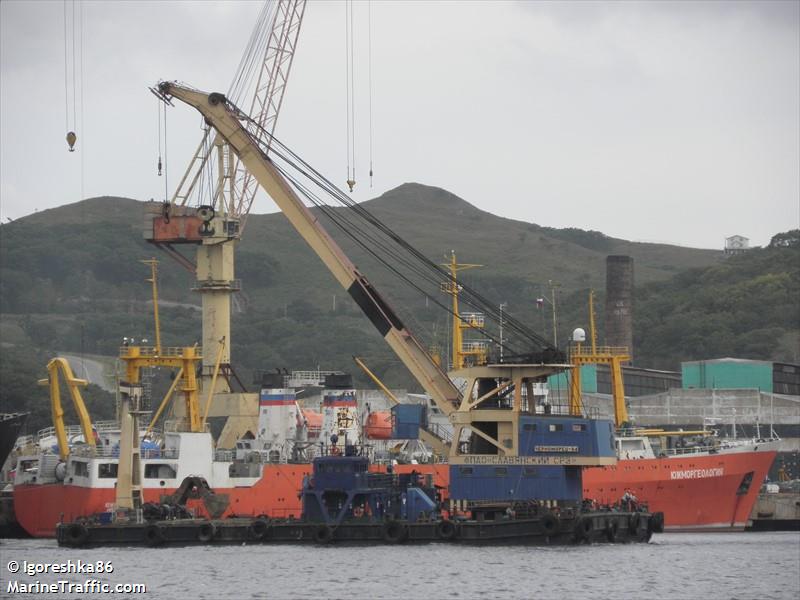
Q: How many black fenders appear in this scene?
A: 12